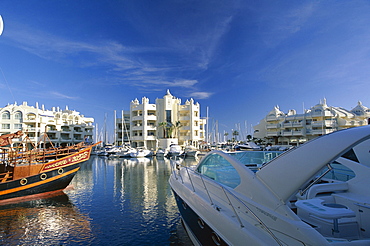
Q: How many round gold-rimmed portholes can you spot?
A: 3